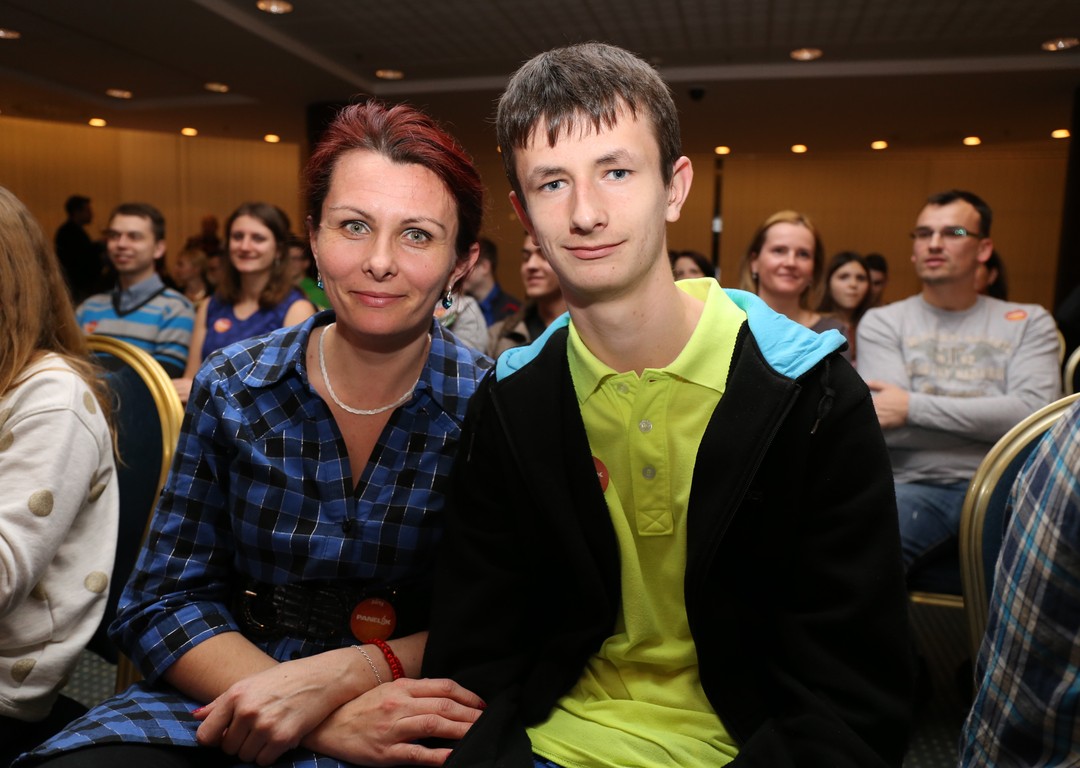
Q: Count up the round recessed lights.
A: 15